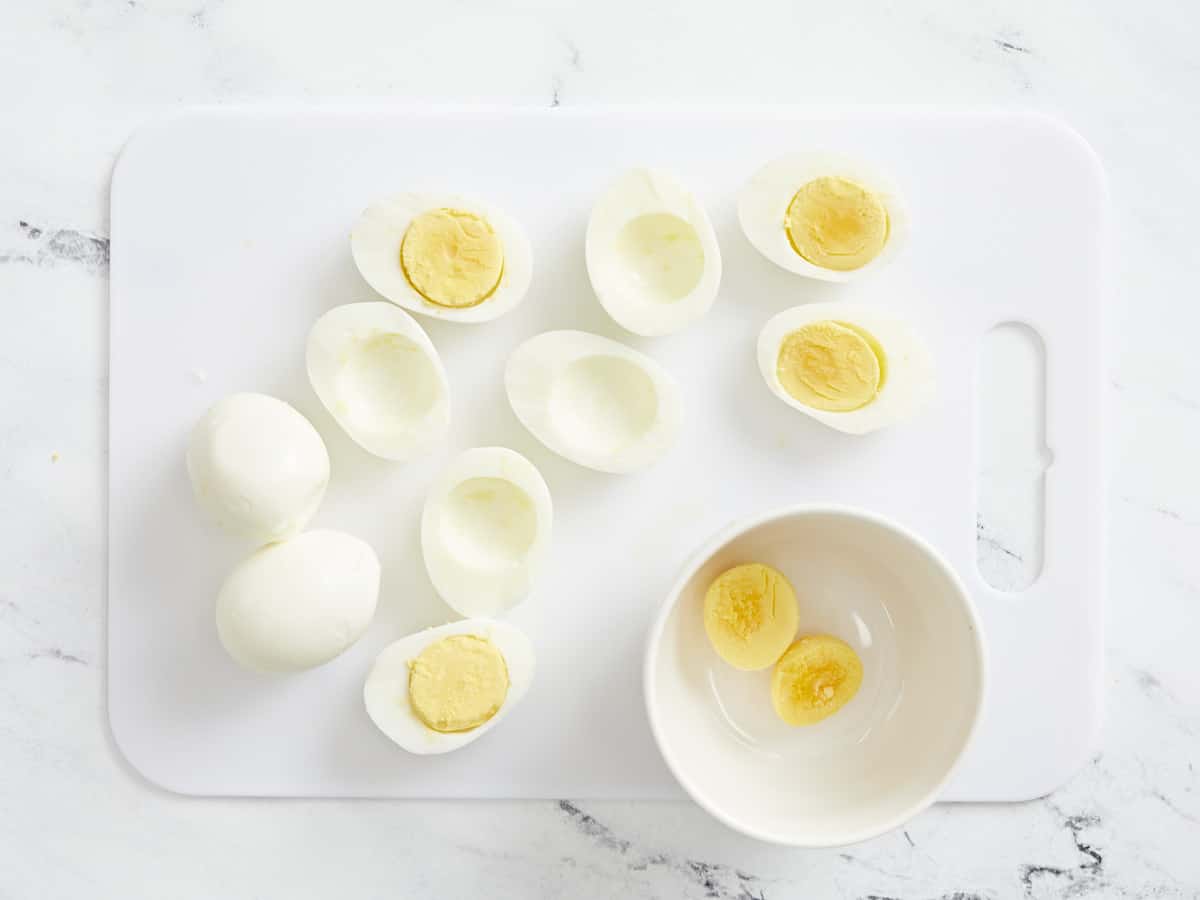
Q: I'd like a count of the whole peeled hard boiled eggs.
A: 2